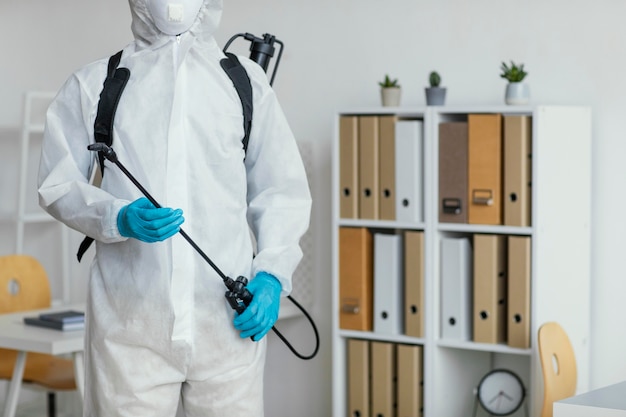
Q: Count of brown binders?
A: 13